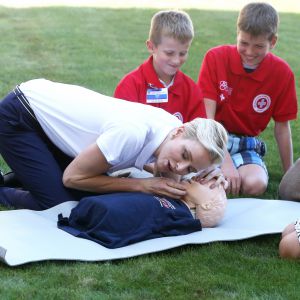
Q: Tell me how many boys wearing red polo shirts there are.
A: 2